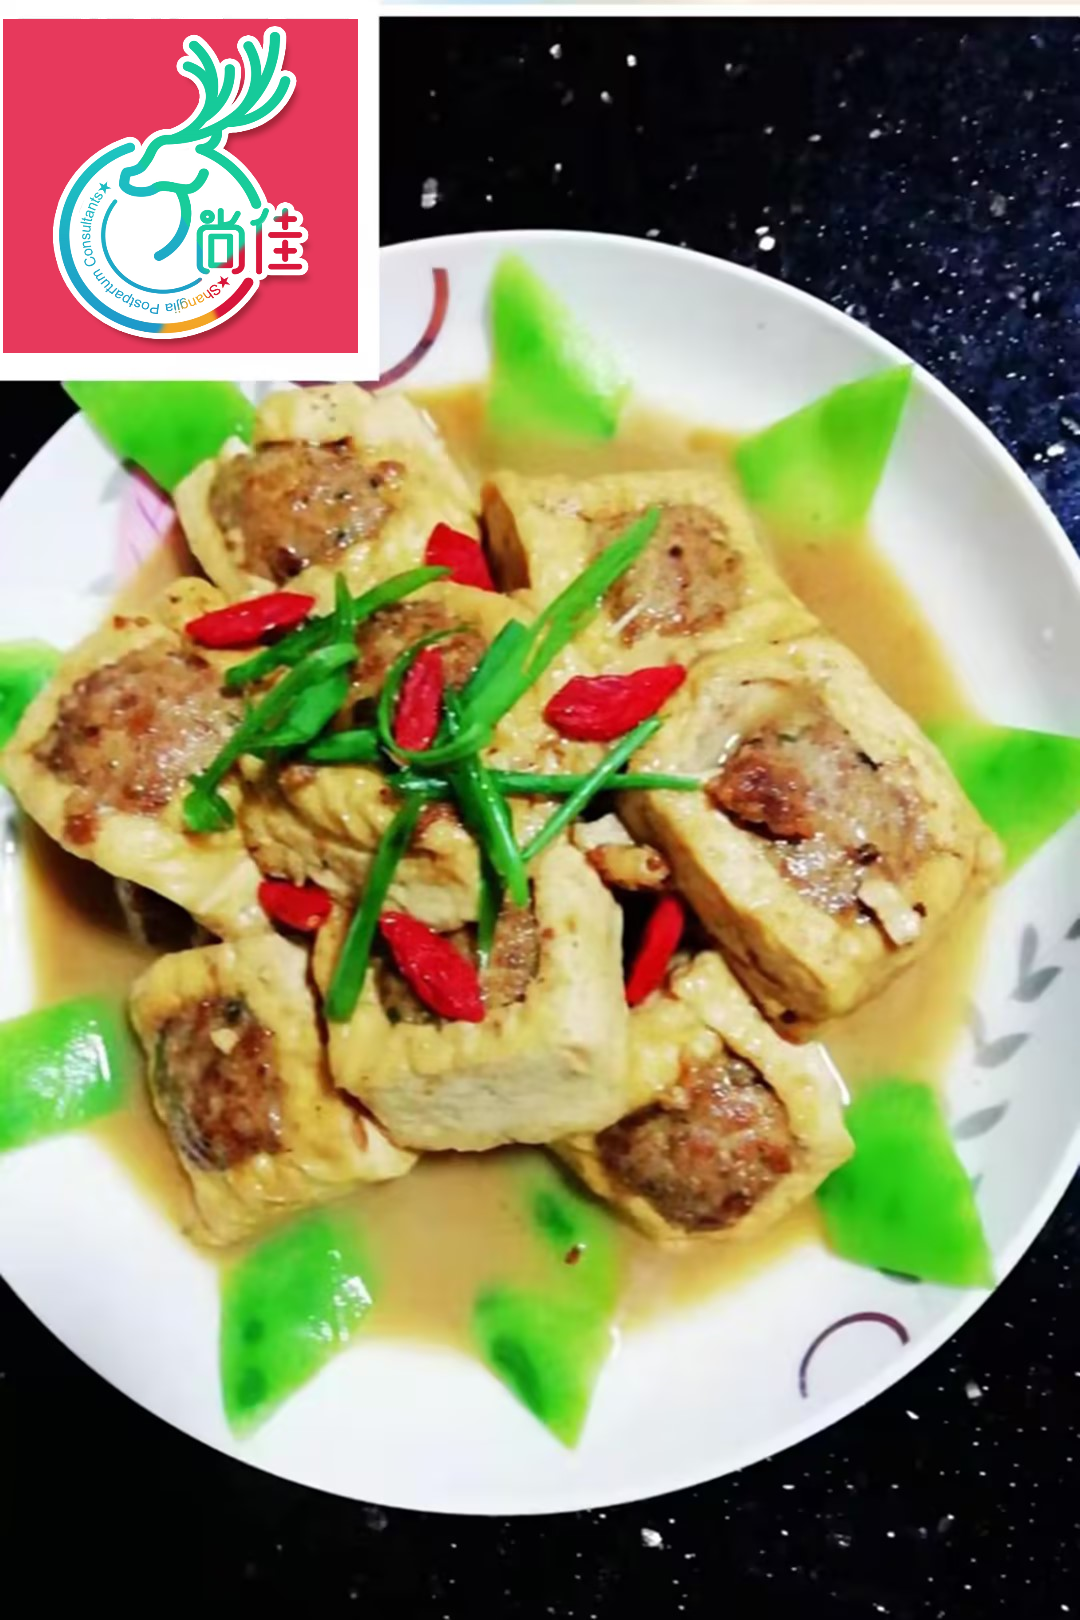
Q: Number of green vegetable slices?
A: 9